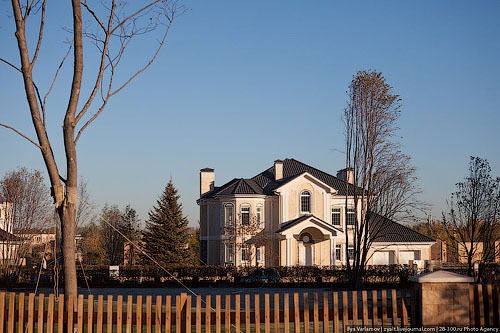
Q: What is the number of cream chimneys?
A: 3